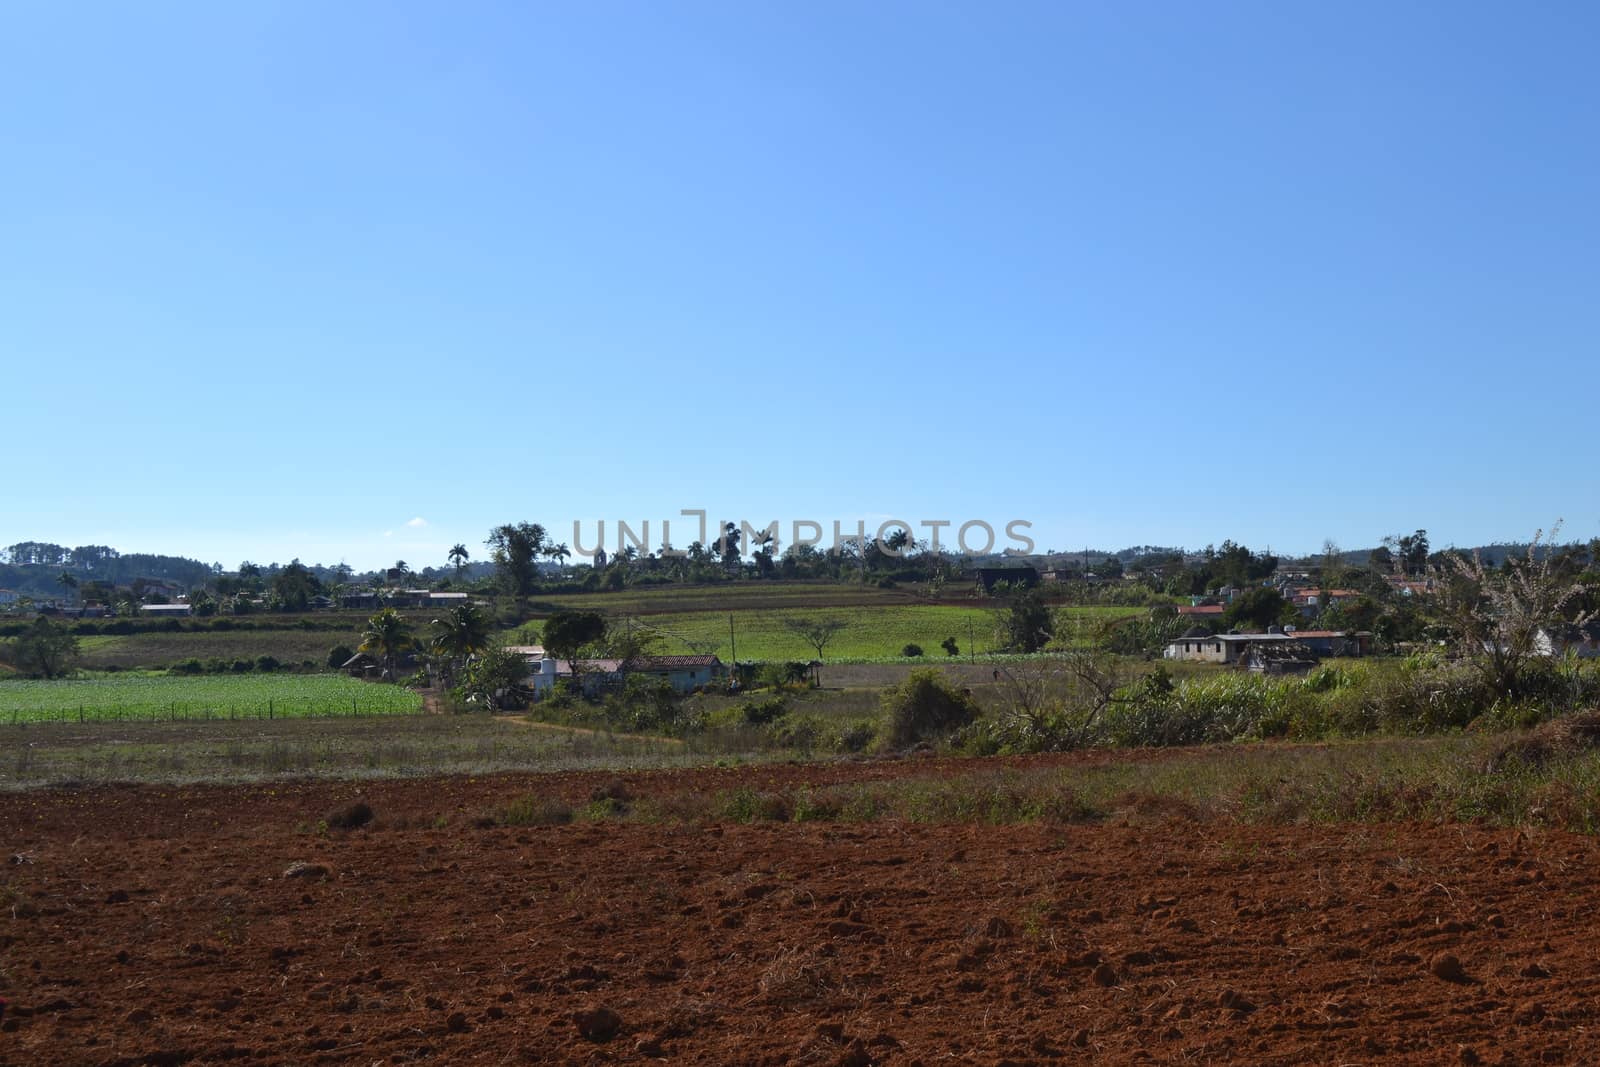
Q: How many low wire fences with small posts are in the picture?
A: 1